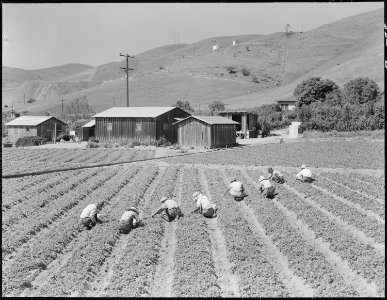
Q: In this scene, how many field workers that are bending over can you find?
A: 8